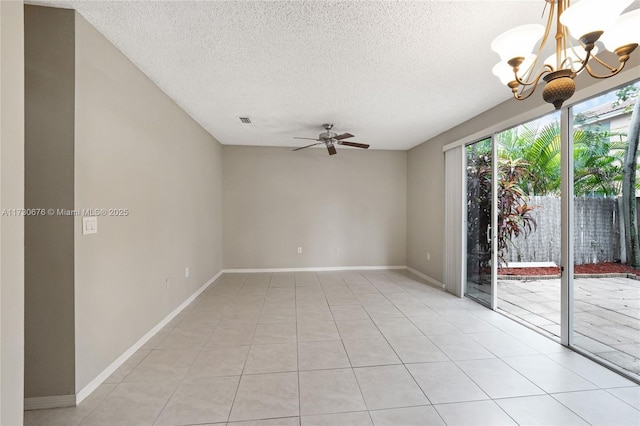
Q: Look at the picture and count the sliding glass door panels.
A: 3